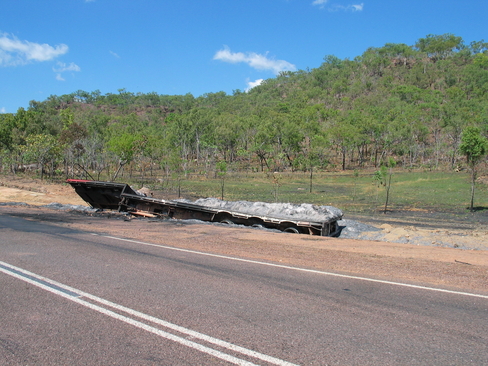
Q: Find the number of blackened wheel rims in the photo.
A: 3